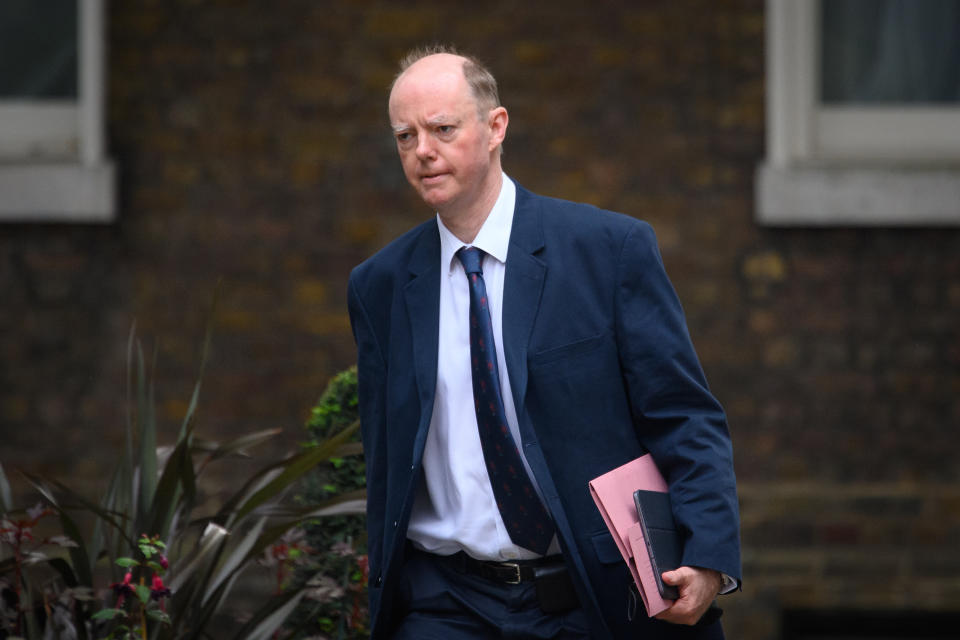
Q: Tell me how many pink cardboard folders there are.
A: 1